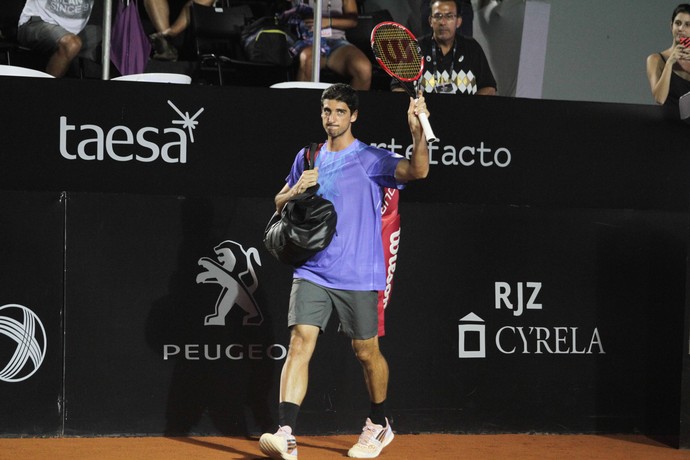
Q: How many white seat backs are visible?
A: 3